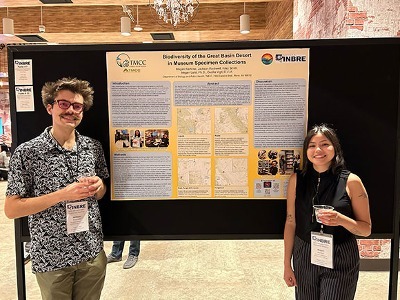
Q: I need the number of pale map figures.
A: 4